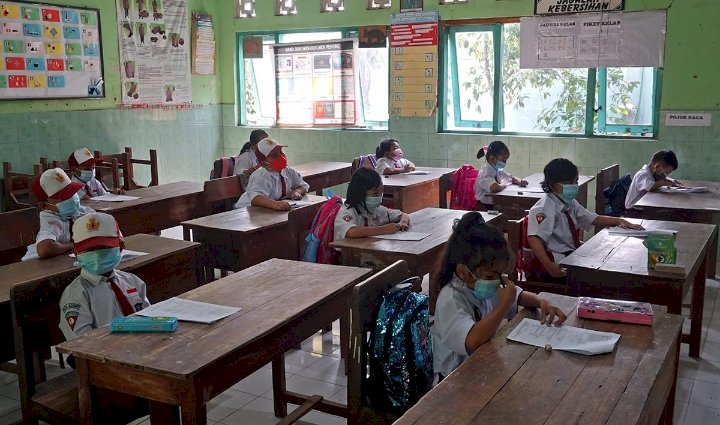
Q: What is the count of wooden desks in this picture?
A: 11